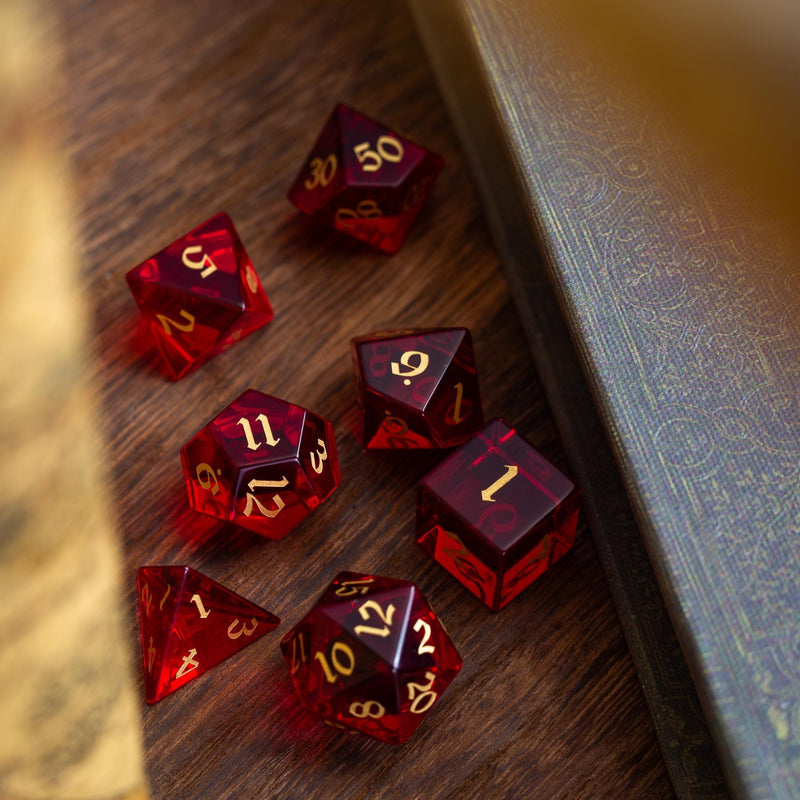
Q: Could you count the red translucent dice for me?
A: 7